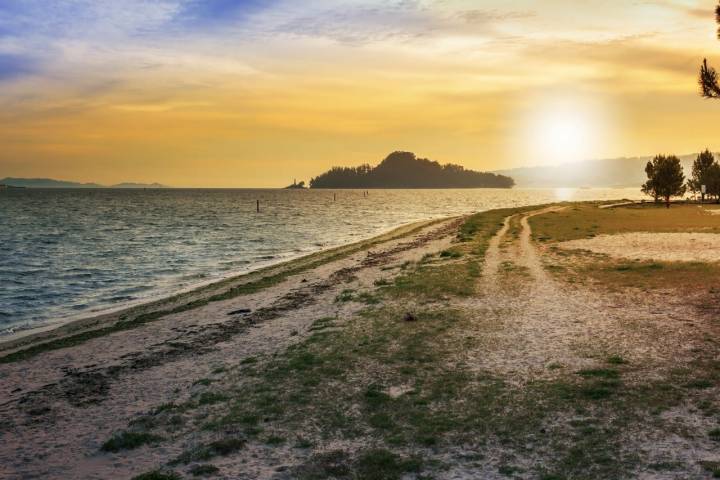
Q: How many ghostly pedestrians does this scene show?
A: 0